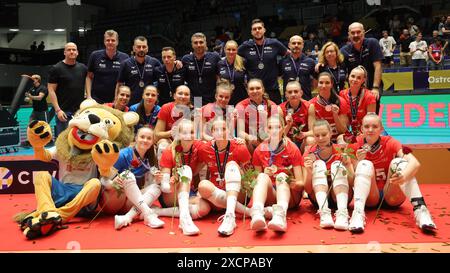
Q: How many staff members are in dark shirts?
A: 10